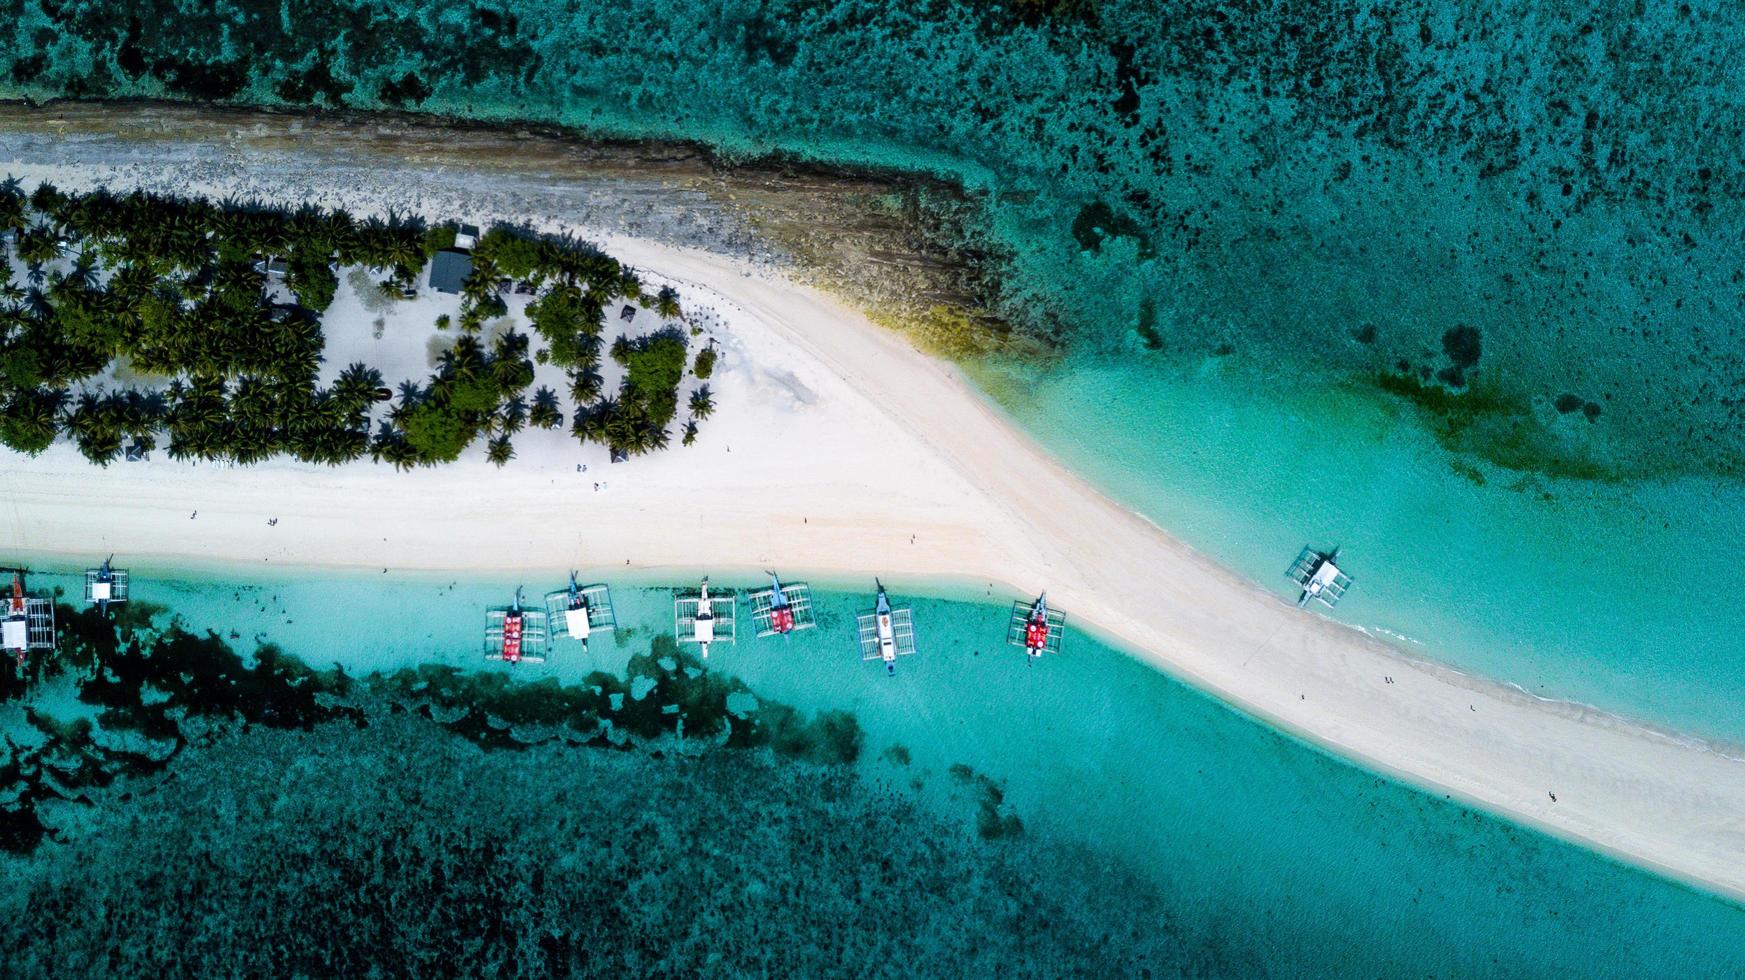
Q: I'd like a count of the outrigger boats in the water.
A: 9